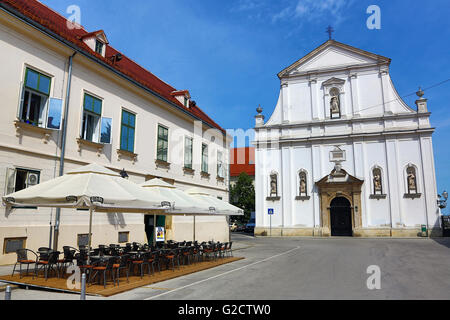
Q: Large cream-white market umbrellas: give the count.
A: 3